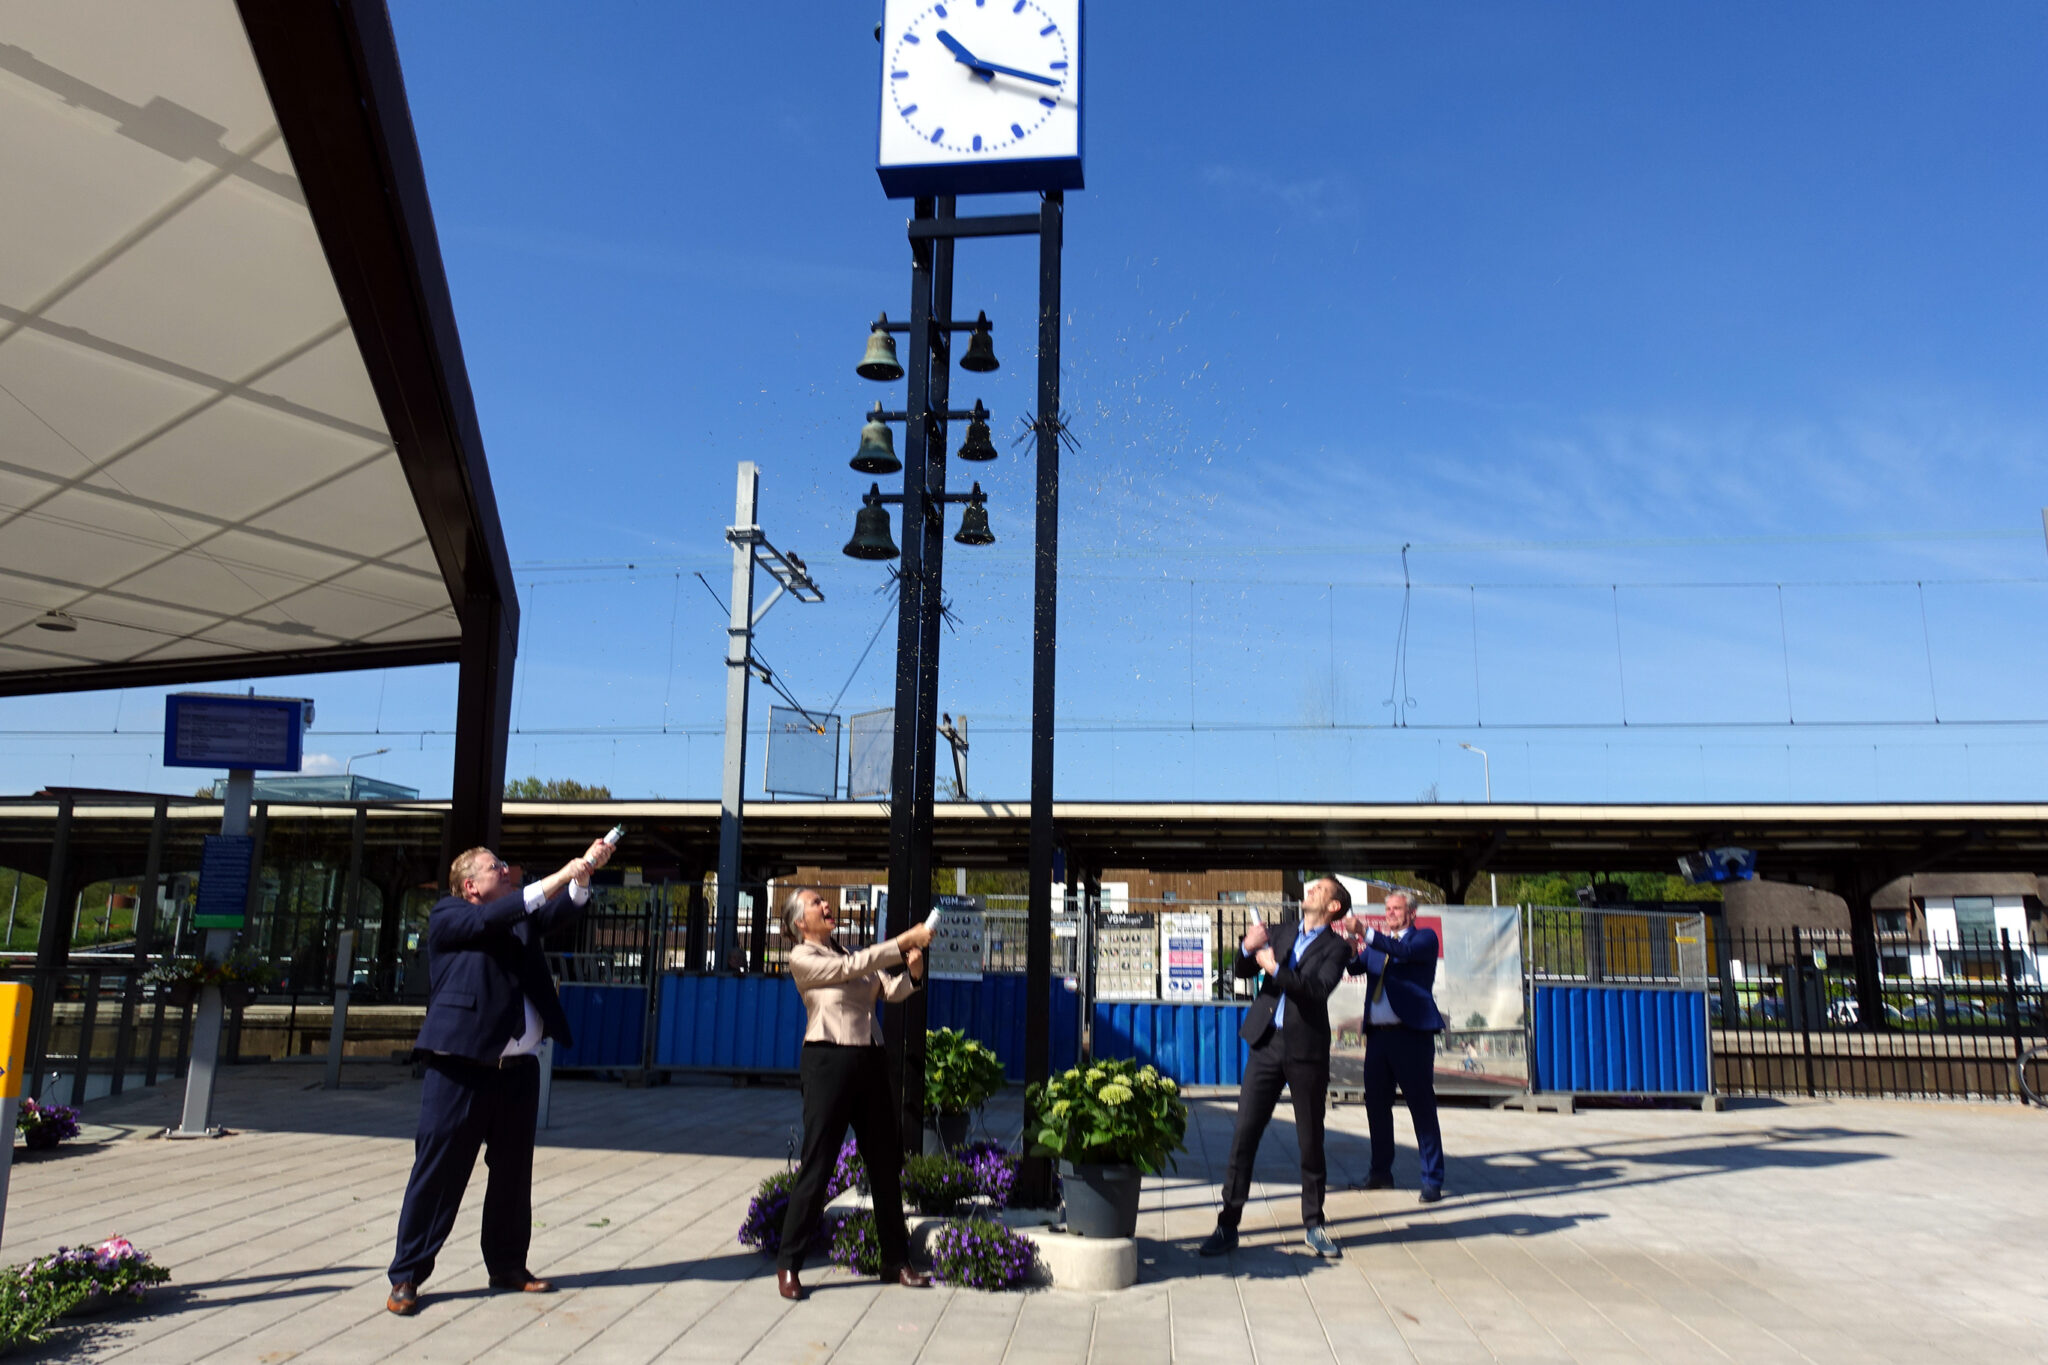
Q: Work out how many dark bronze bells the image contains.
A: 6